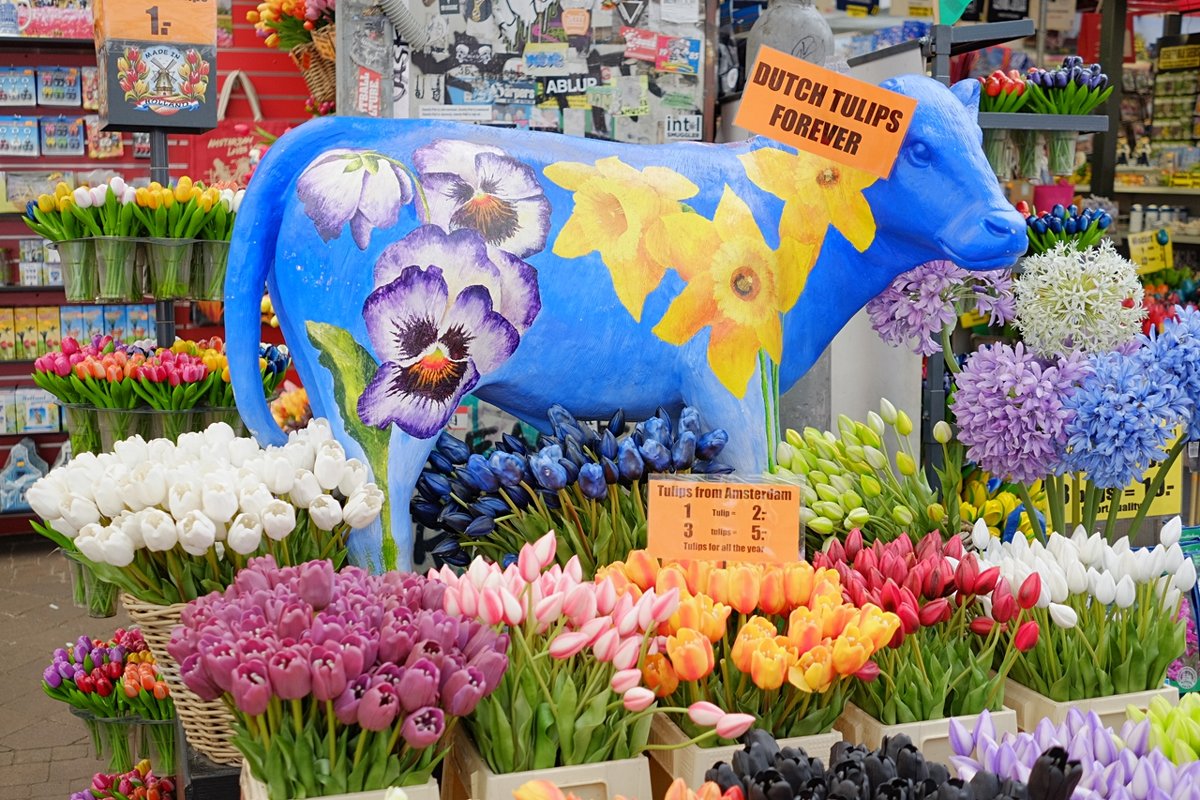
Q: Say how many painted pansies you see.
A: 3